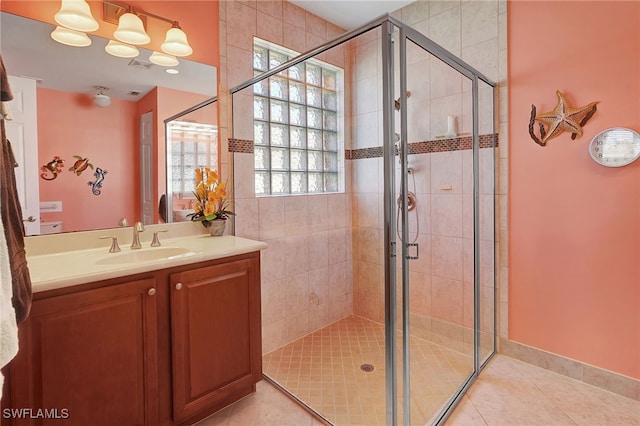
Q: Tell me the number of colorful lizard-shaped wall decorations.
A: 2